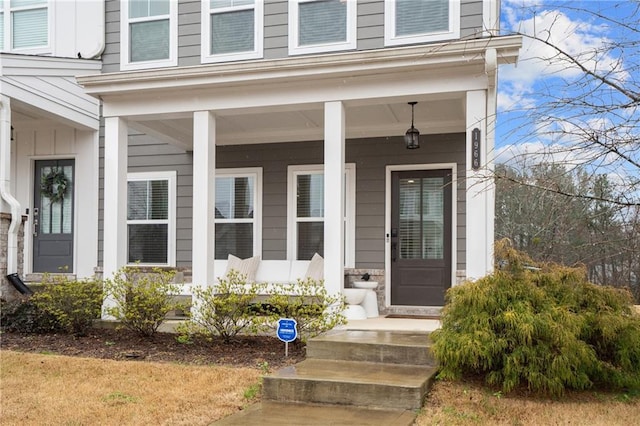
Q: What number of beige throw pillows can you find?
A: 2